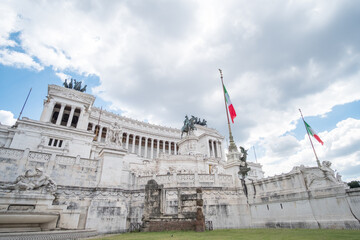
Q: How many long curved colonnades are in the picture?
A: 1